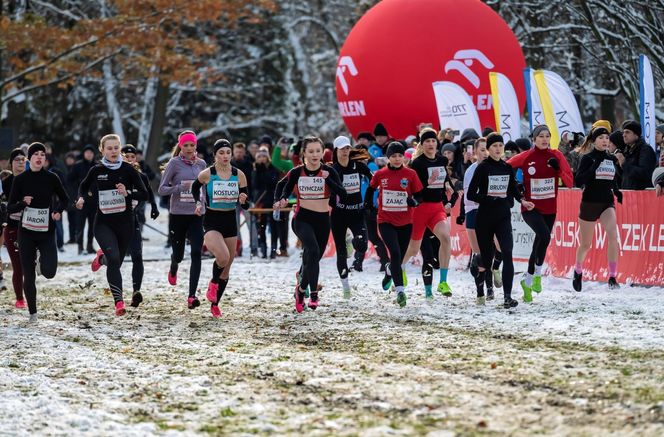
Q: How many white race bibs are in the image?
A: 11